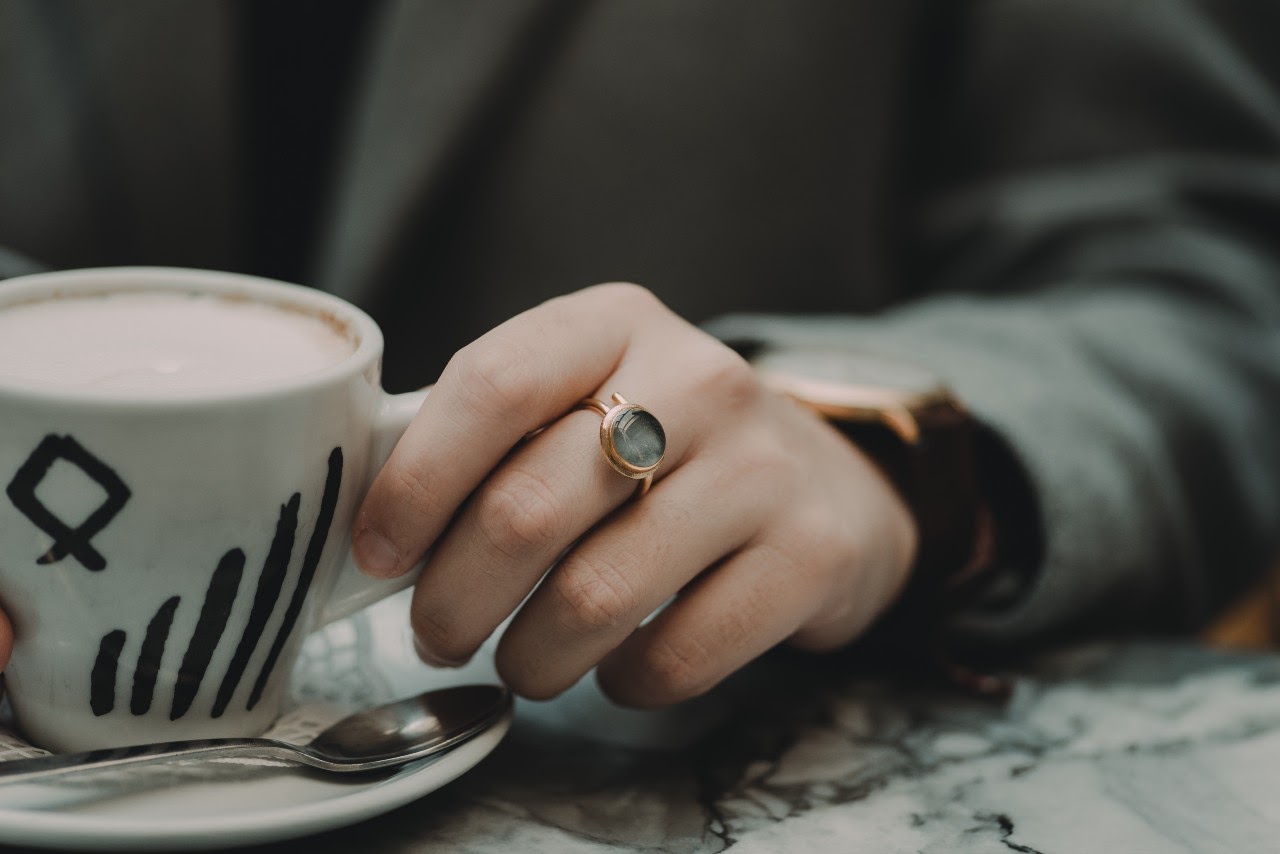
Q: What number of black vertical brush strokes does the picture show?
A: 5